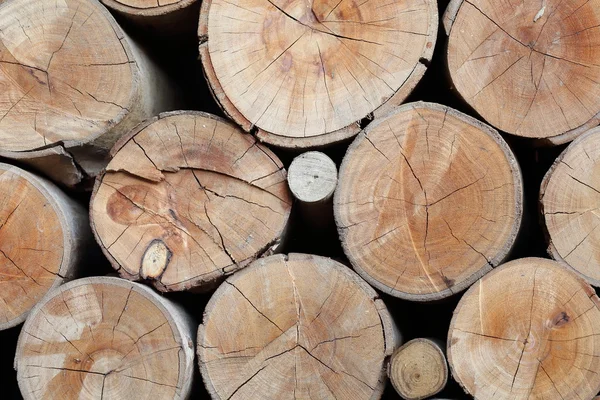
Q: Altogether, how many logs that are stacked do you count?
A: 13